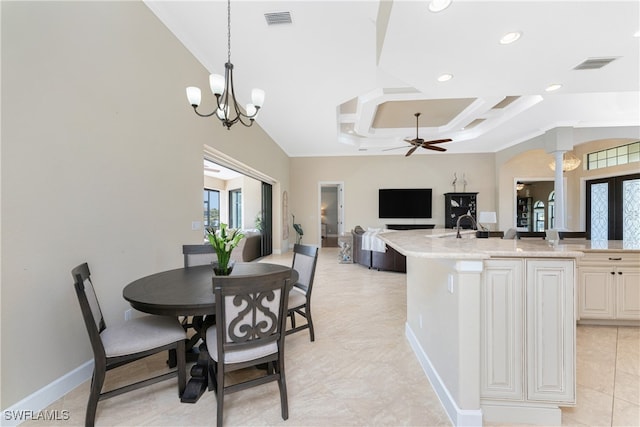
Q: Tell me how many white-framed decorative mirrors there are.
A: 0